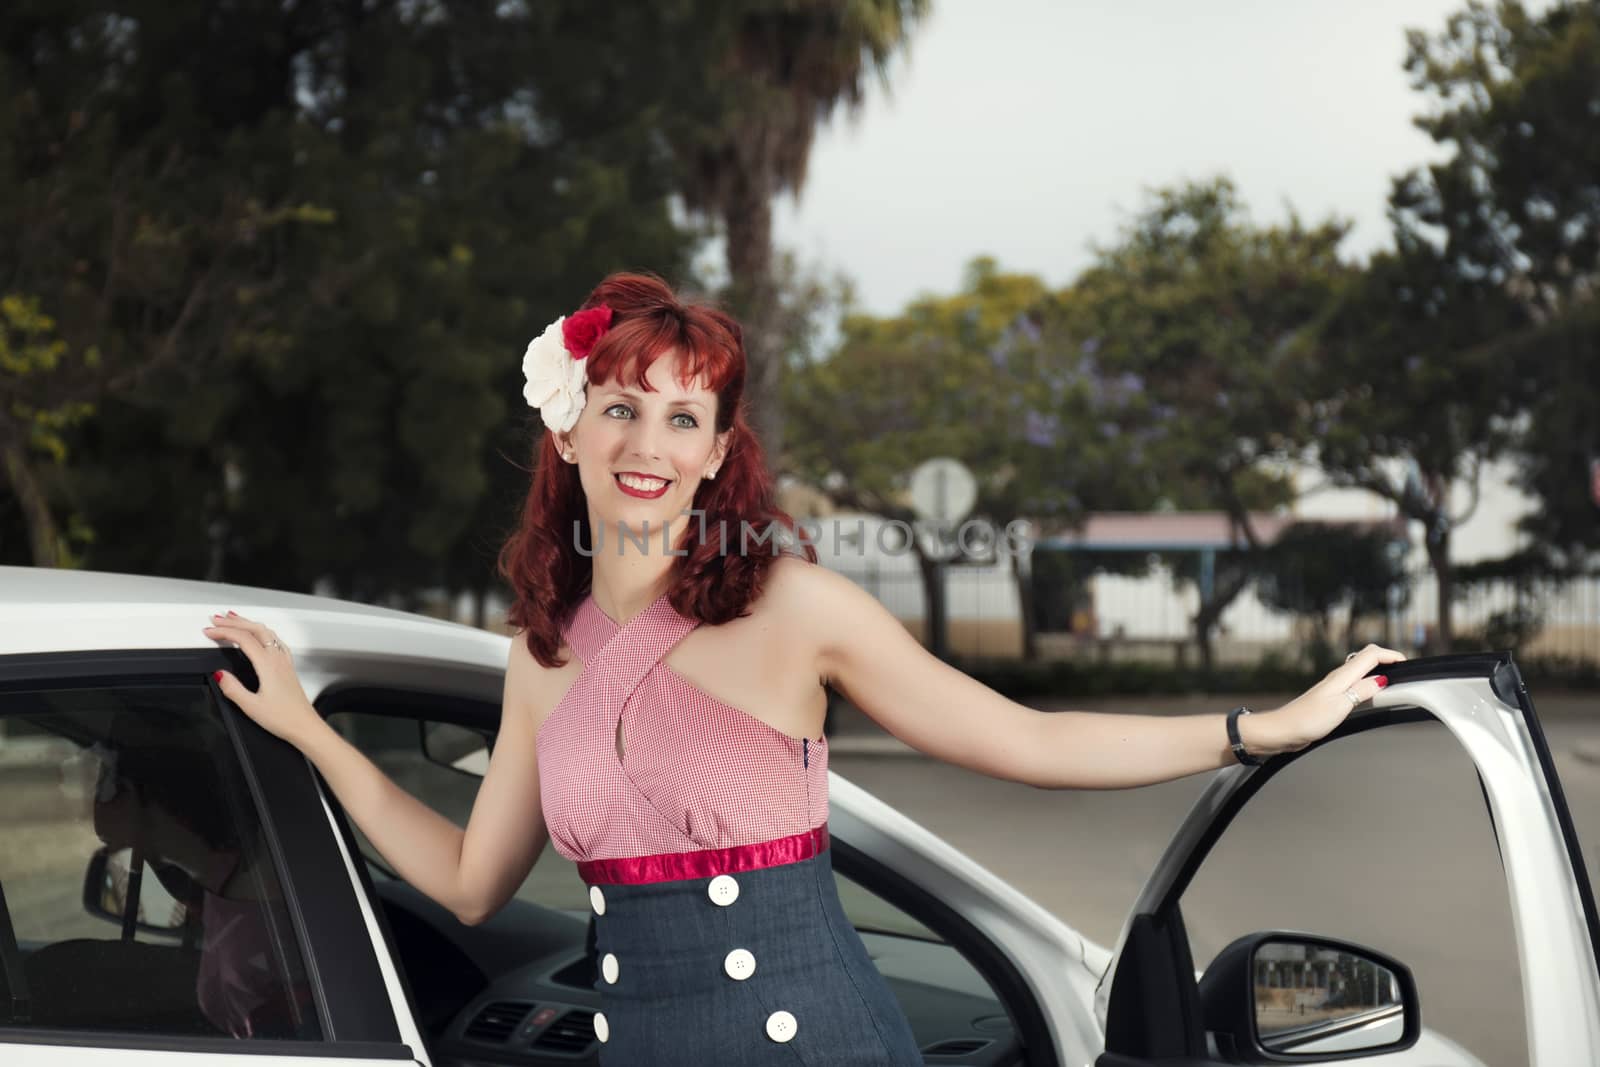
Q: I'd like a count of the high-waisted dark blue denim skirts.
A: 1